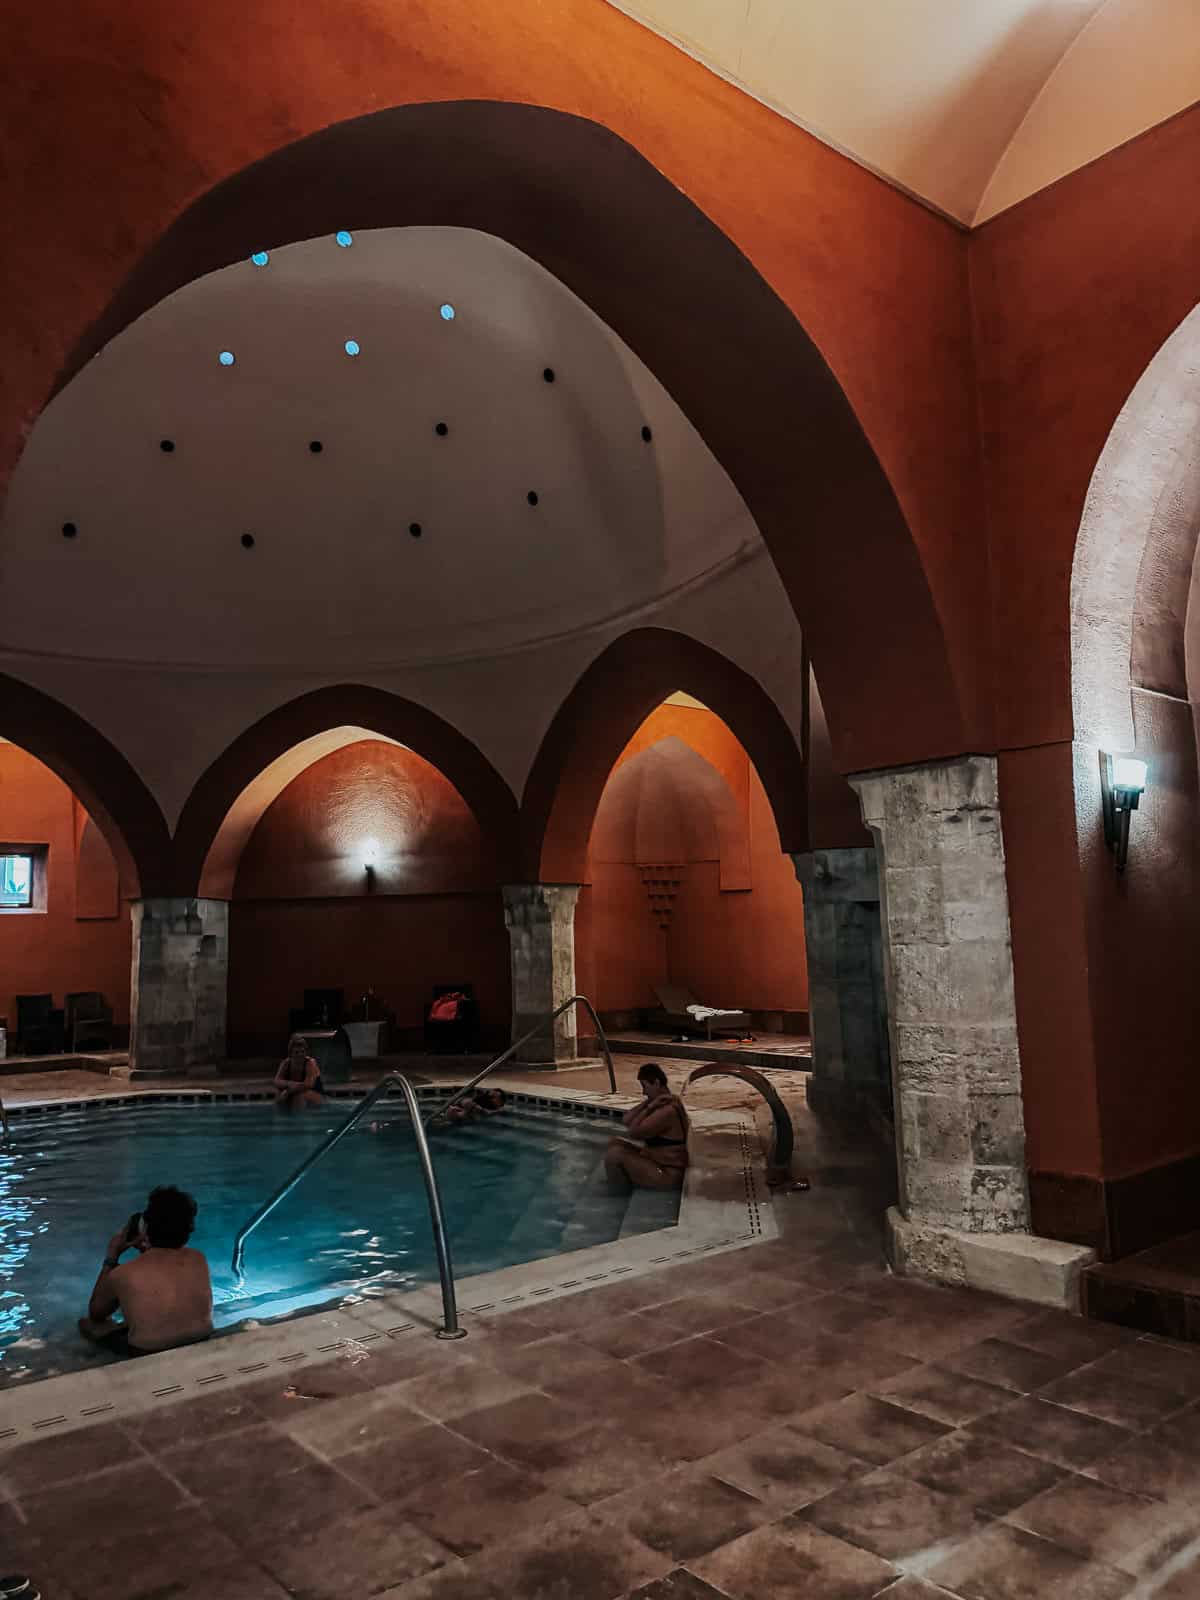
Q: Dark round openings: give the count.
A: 9